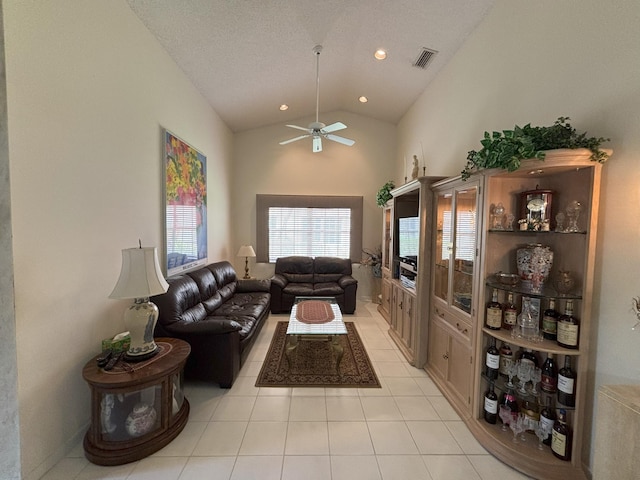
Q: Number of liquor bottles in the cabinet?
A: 14